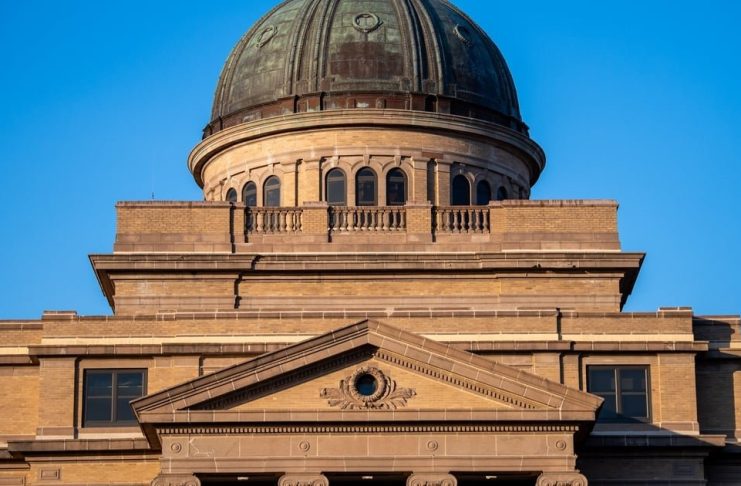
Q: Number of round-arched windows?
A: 9